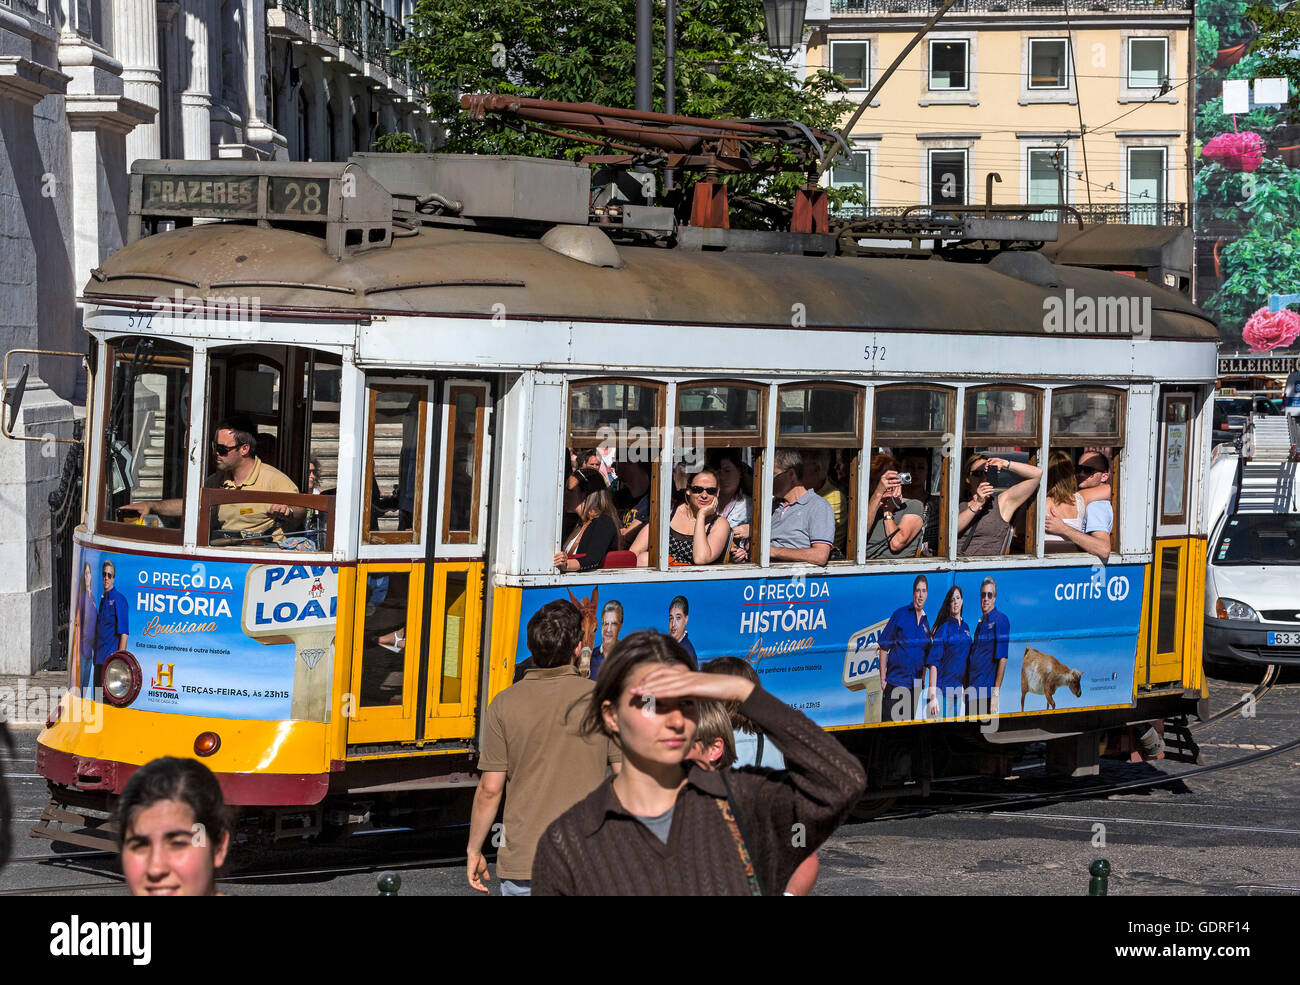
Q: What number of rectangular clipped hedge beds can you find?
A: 0